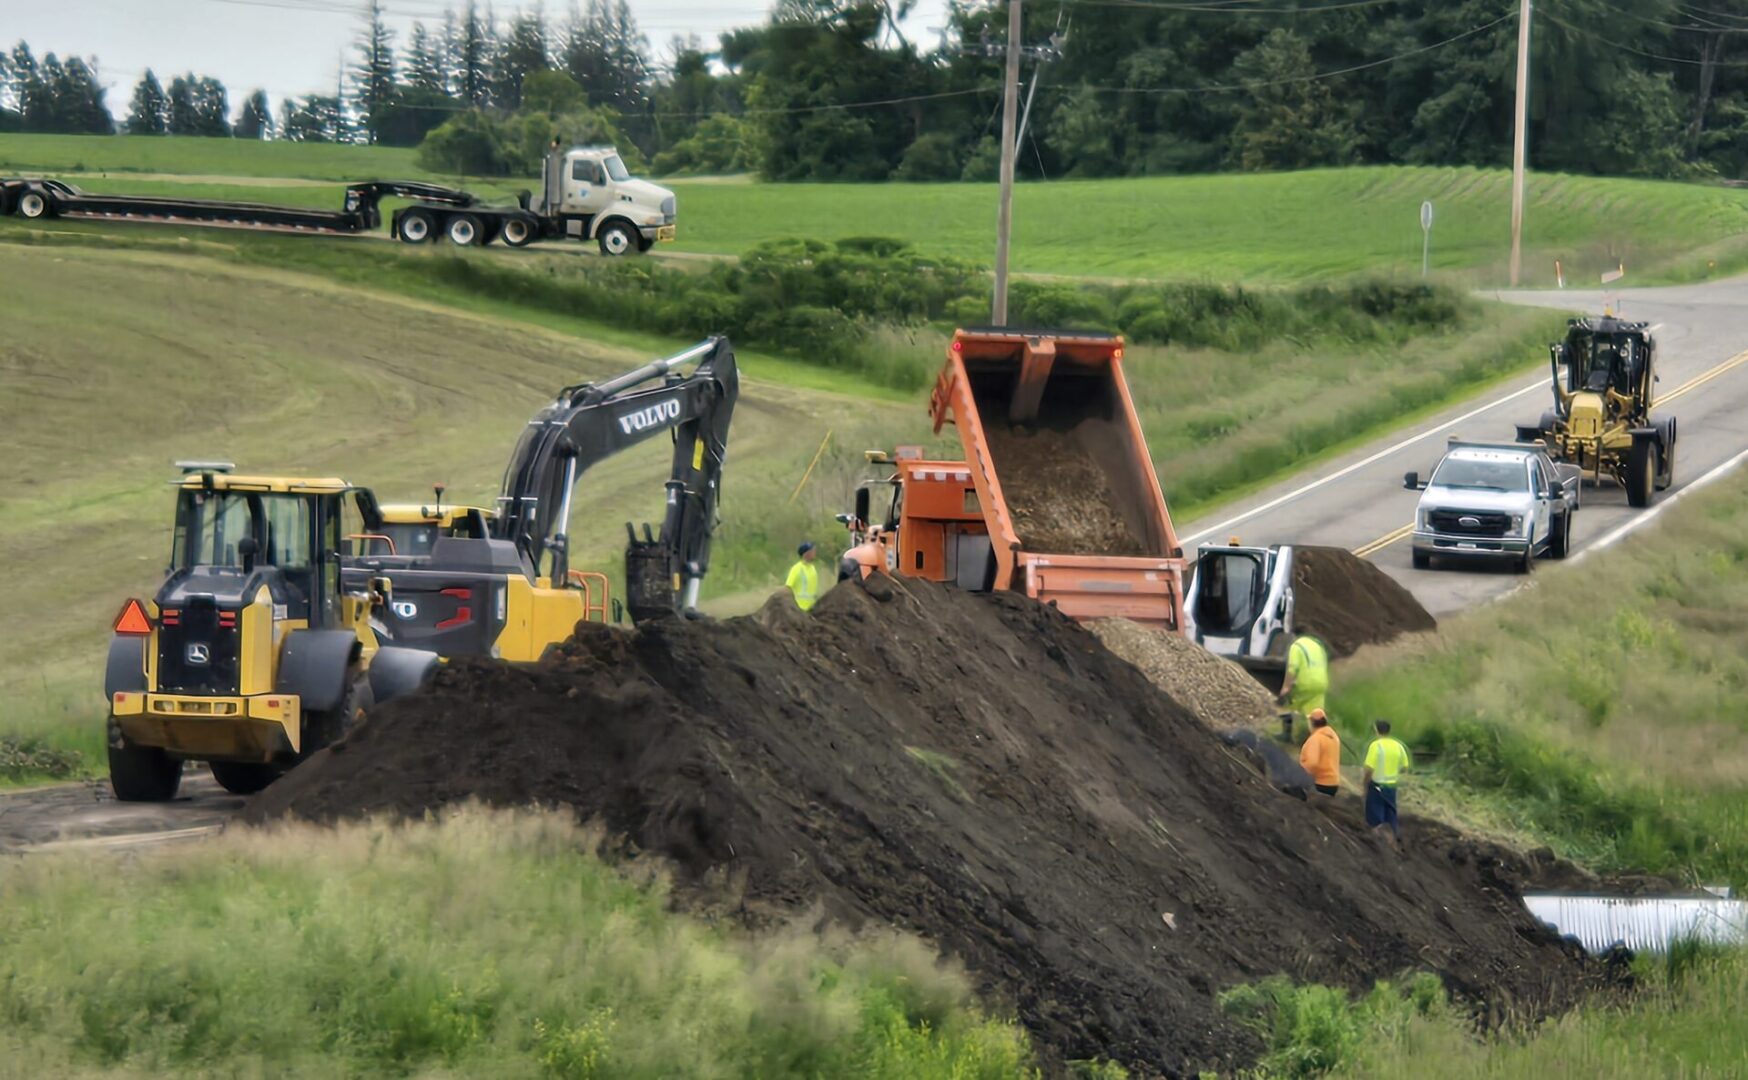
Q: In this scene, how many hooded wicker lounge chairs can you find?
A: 0